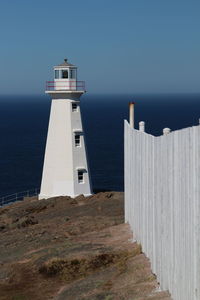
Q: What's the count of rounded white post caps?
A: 2